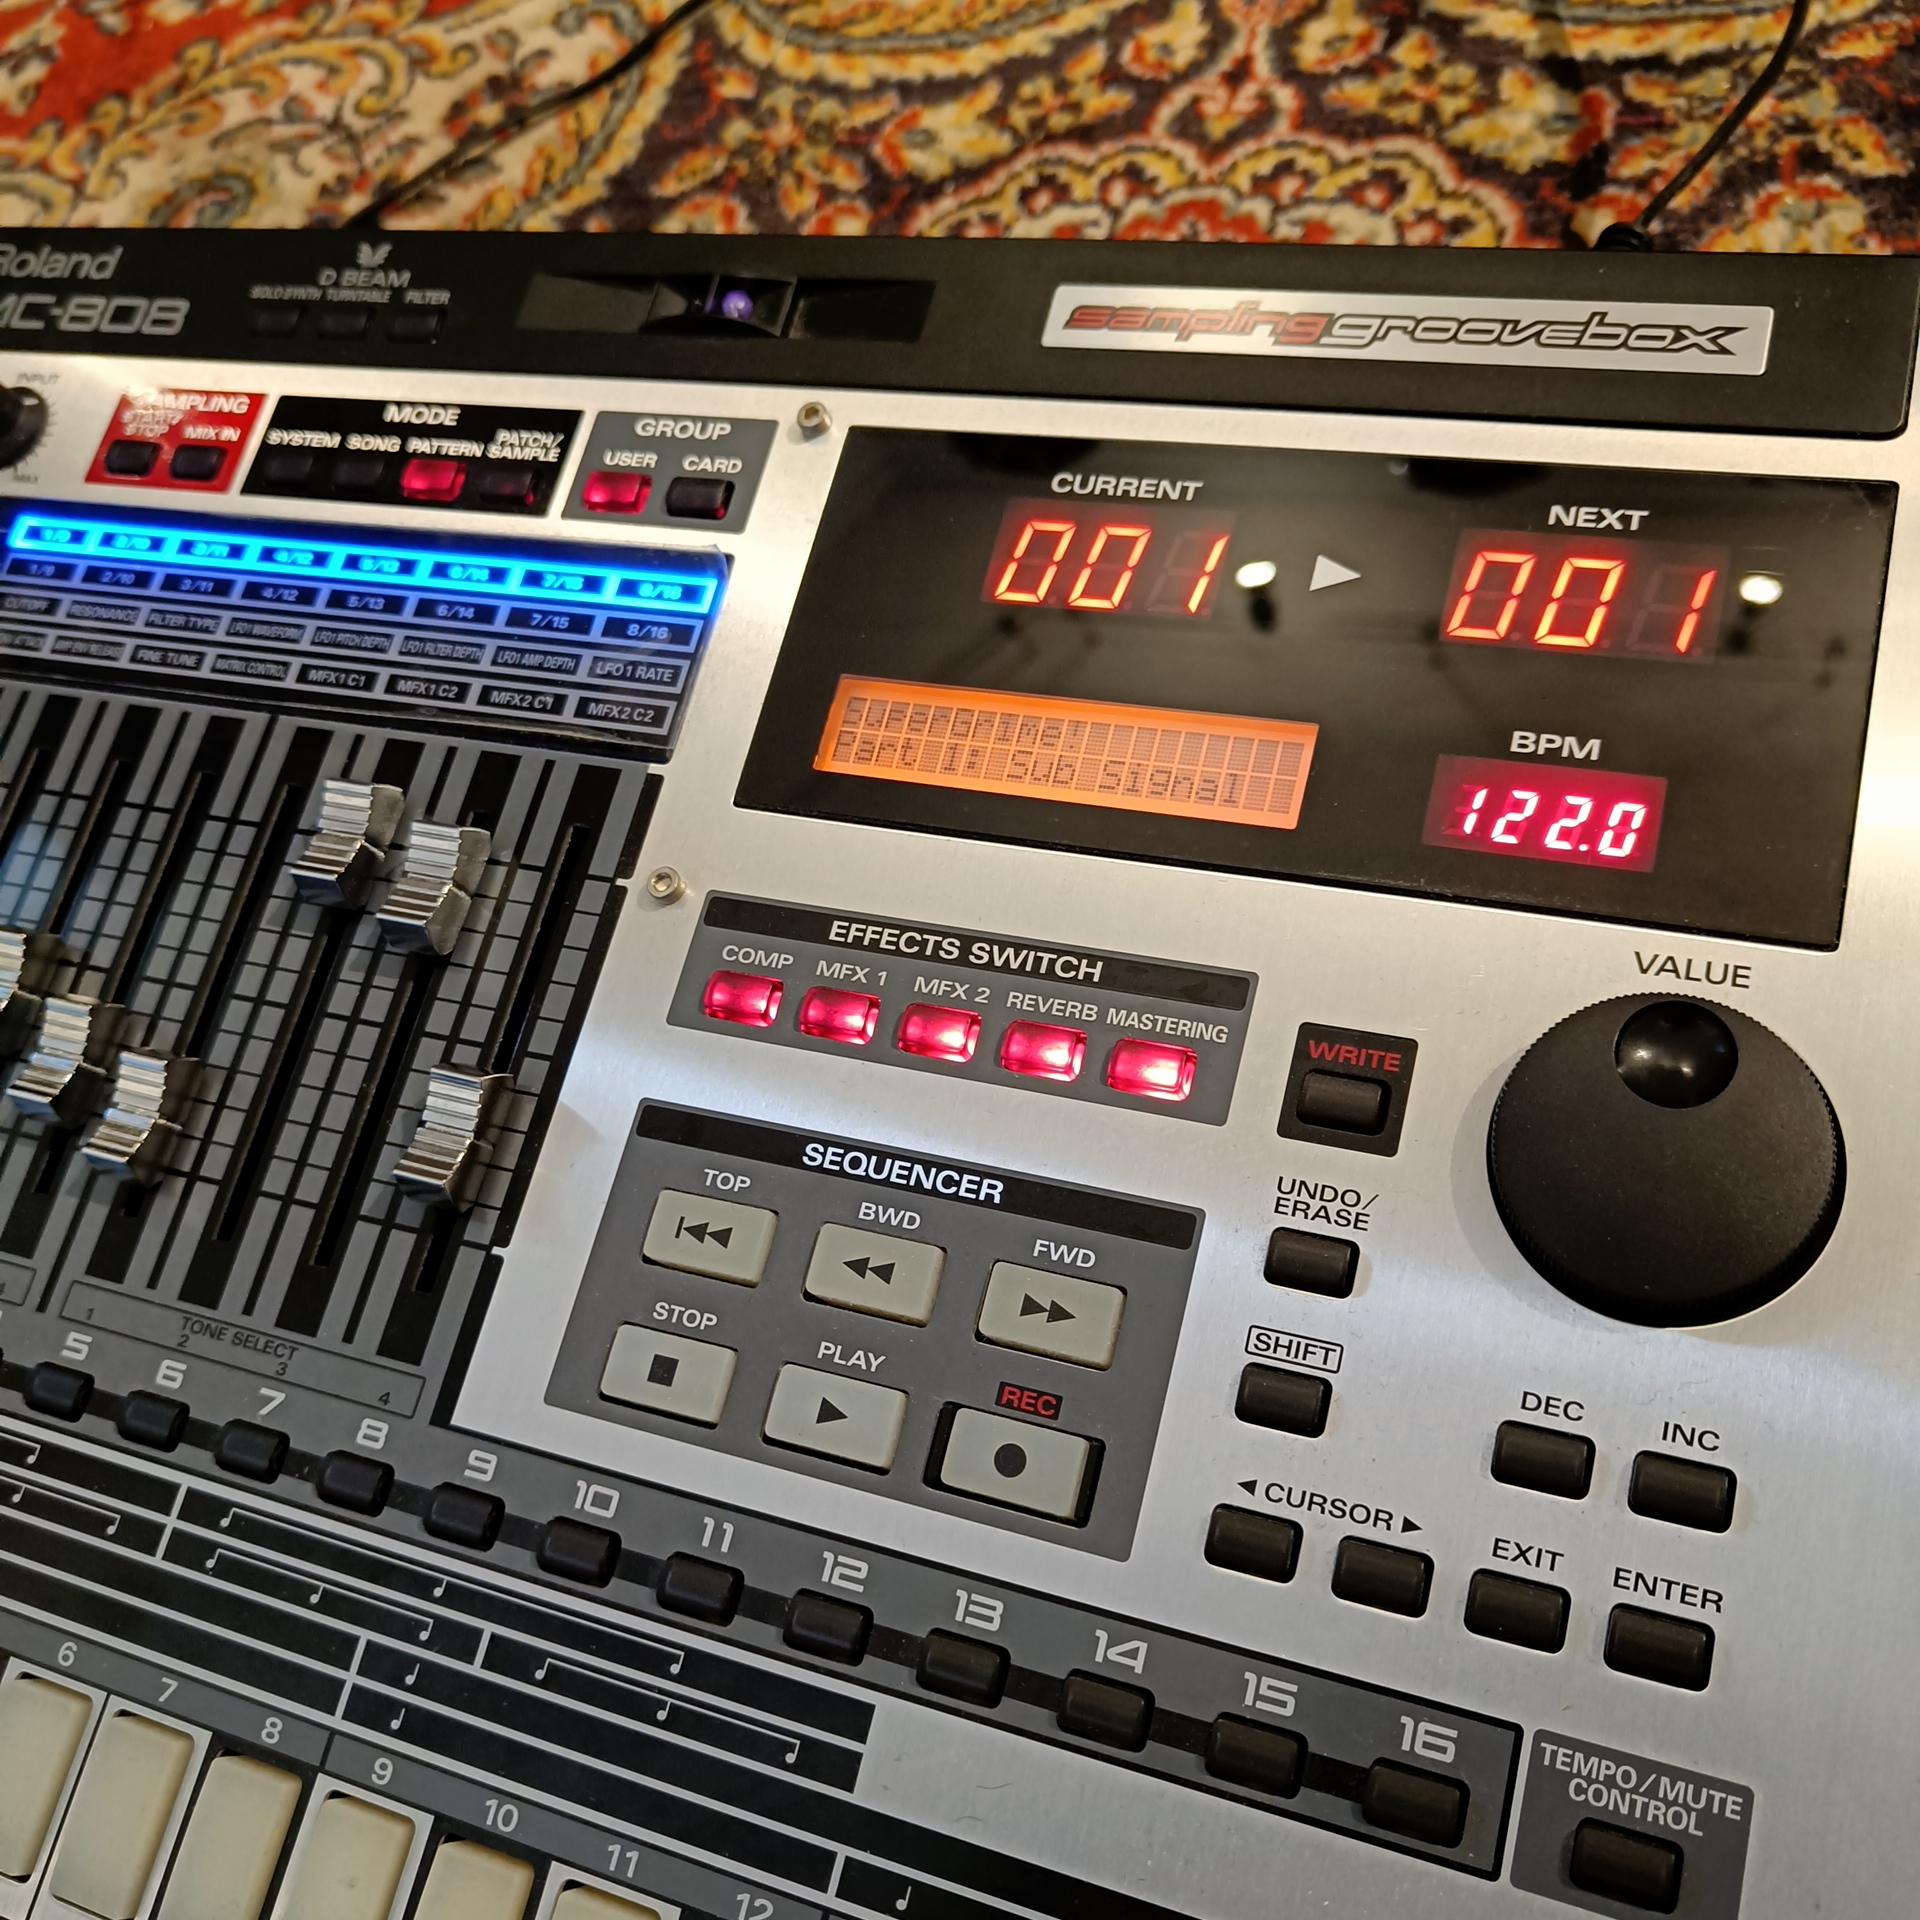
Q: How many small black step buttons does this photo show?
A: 12